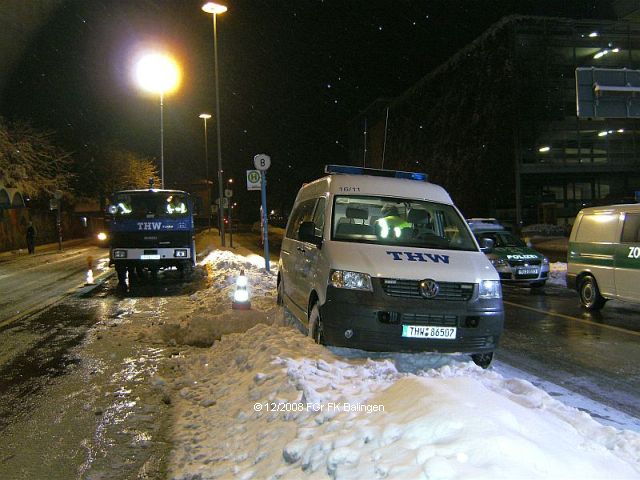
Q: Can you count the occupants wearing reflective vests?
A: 3